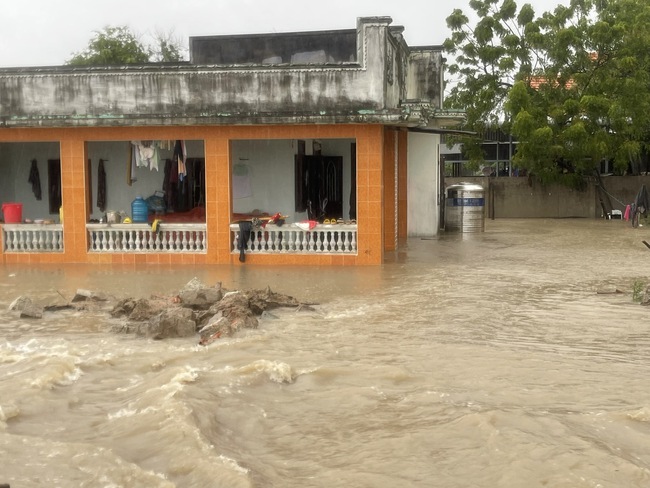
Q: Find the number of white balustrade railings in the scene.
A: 3